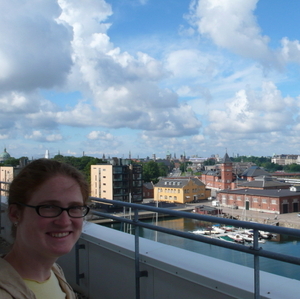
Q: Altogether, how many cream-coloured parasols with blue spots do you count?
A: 0